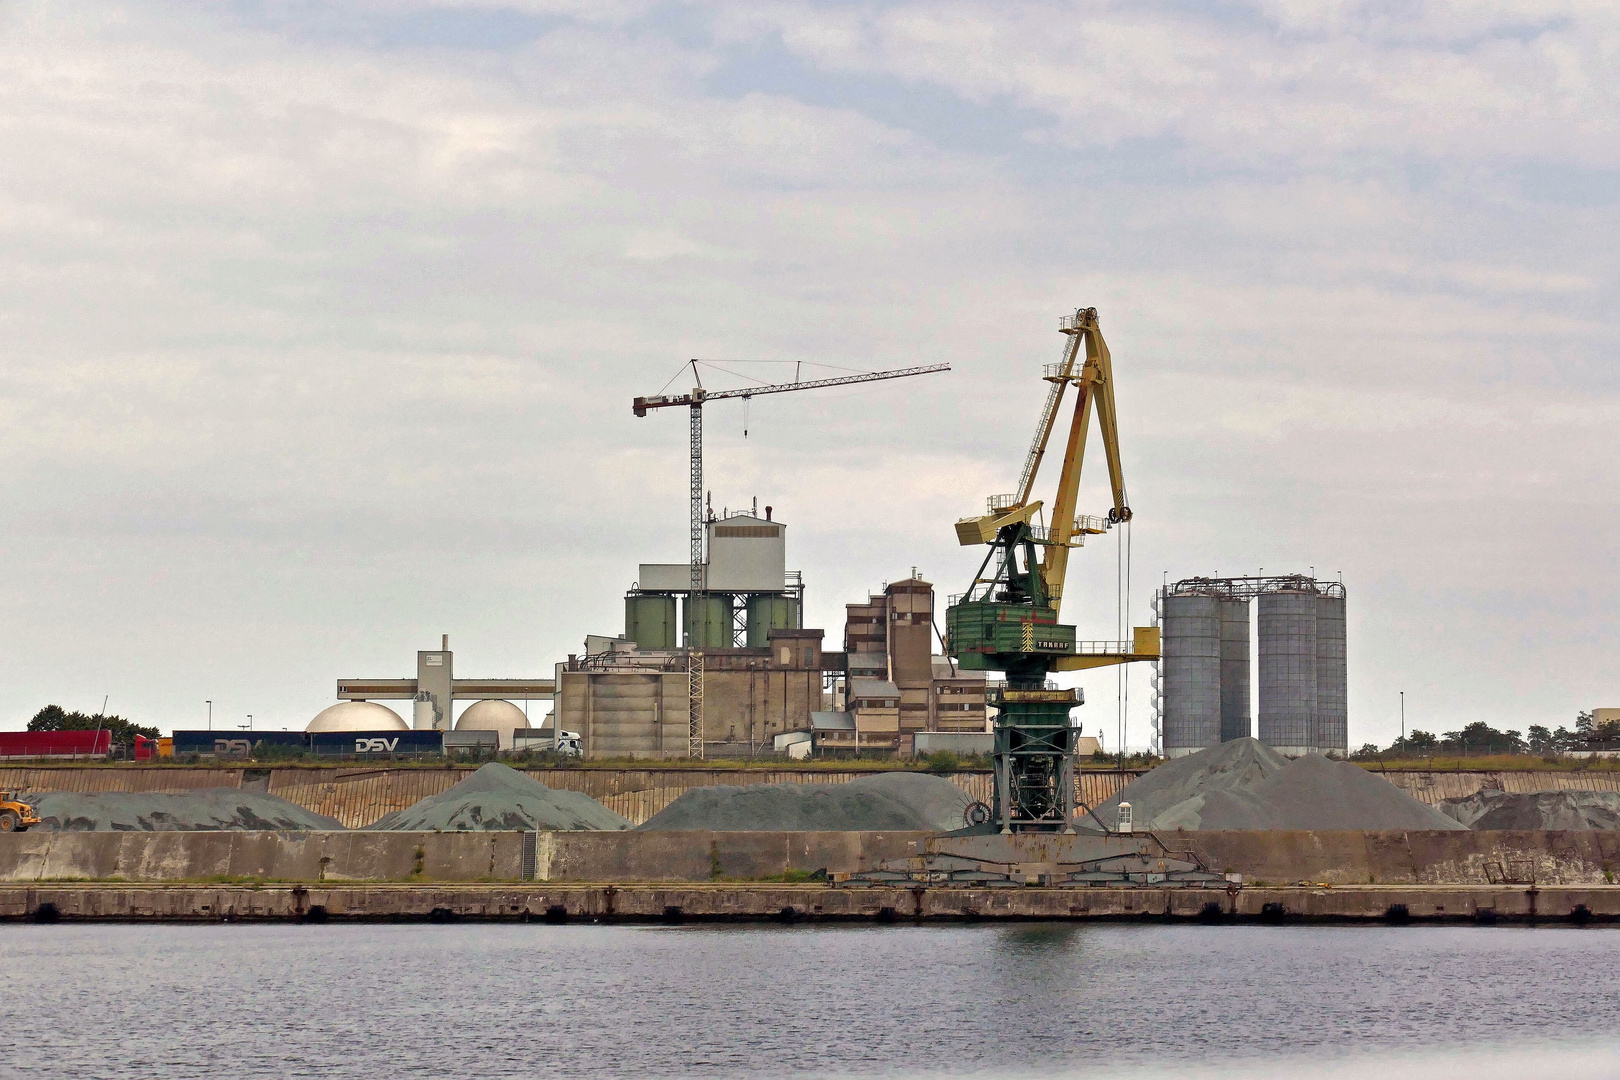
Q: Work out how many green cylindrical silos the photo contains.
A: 3